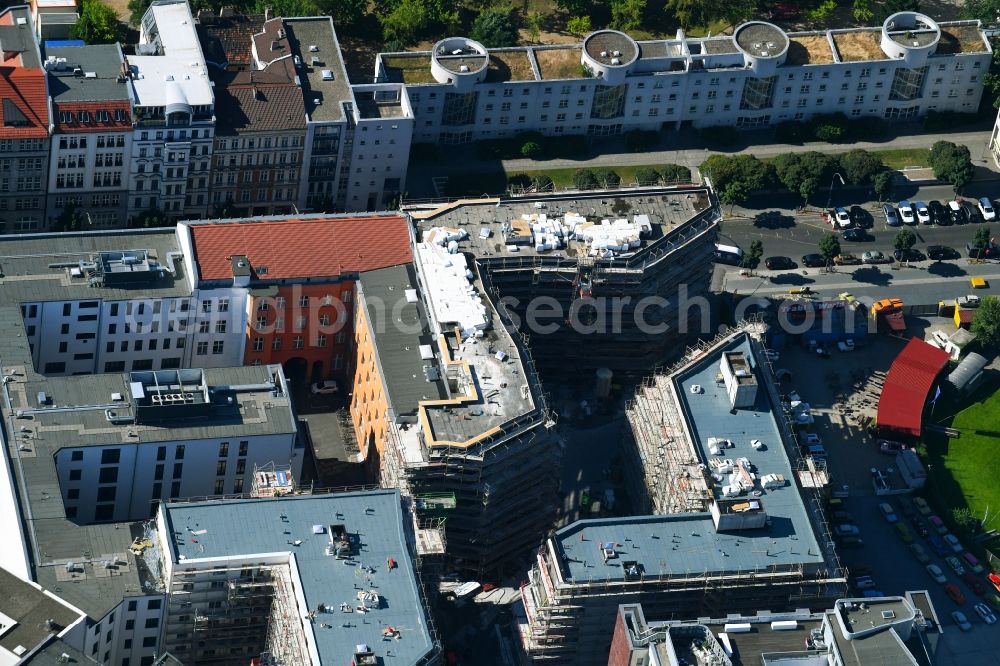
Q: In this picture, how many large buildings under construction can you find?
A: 3